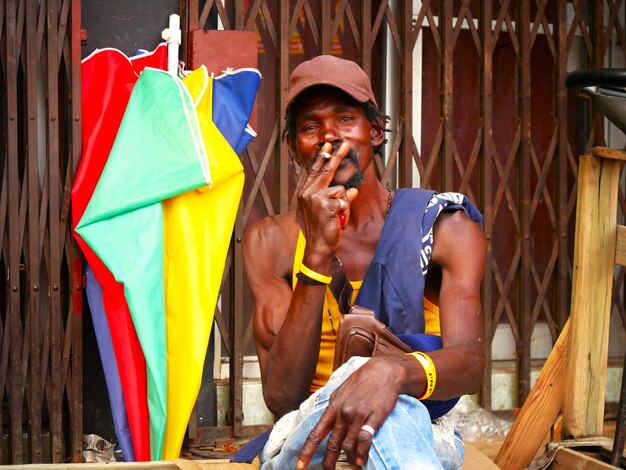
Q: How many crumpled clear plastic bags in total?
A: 1